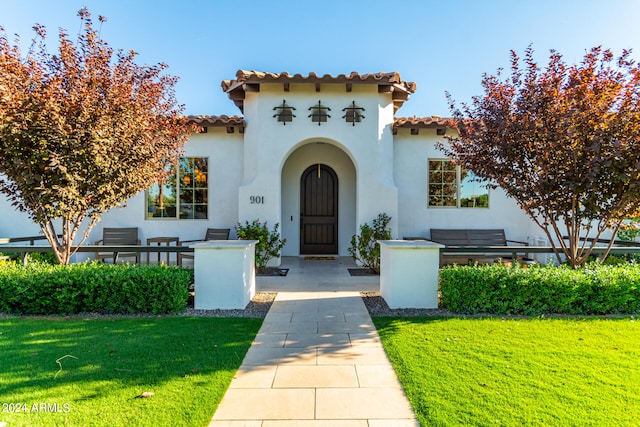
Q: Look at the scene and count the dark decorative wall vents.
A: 3